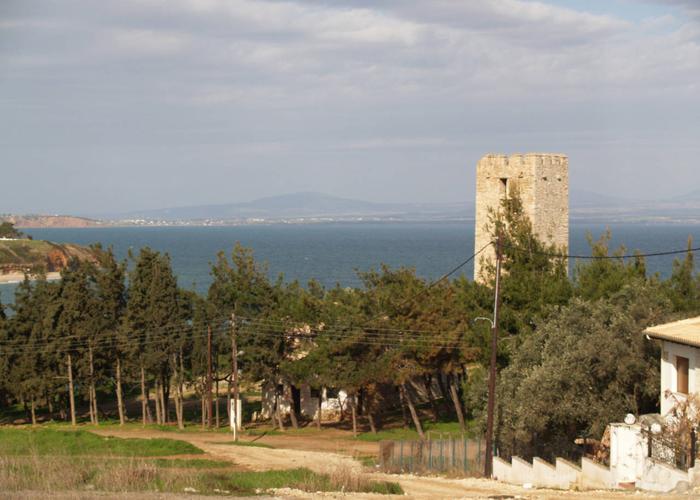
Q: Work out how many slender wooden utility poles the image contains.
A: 3